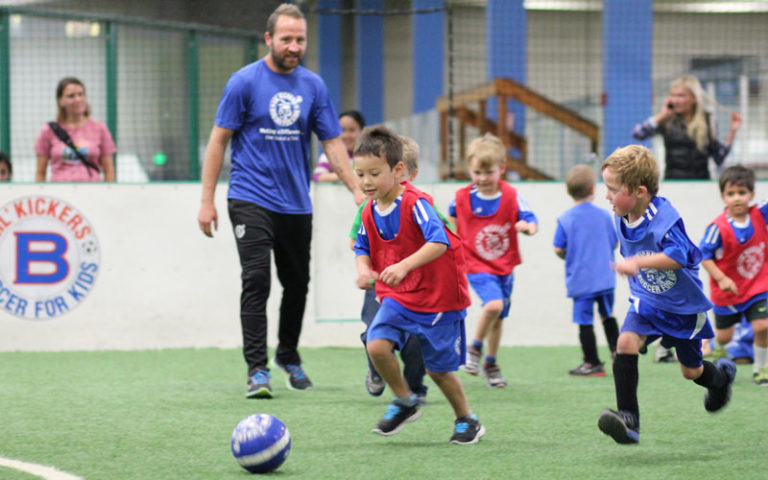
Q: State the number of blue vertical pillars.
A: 5